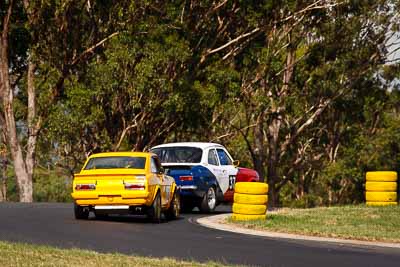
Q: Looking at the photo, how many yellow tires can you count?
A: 8